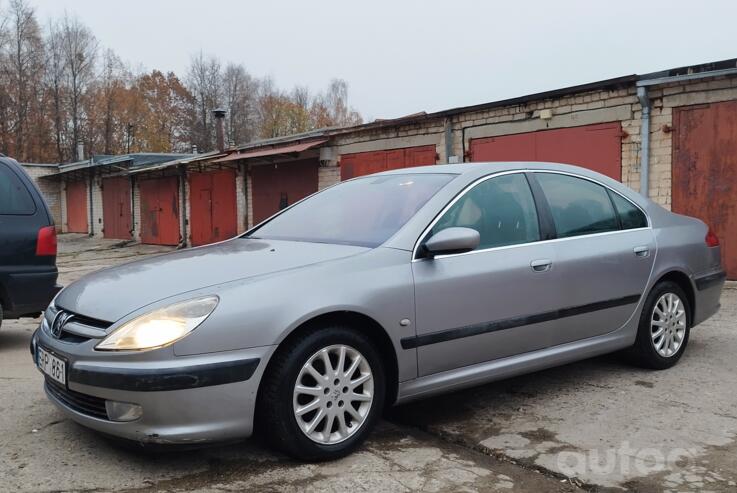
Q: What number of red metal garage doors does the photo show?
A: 8